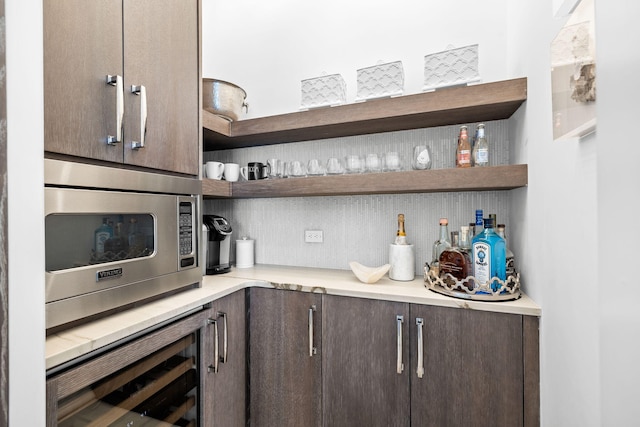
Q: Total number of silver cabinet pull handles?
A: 7